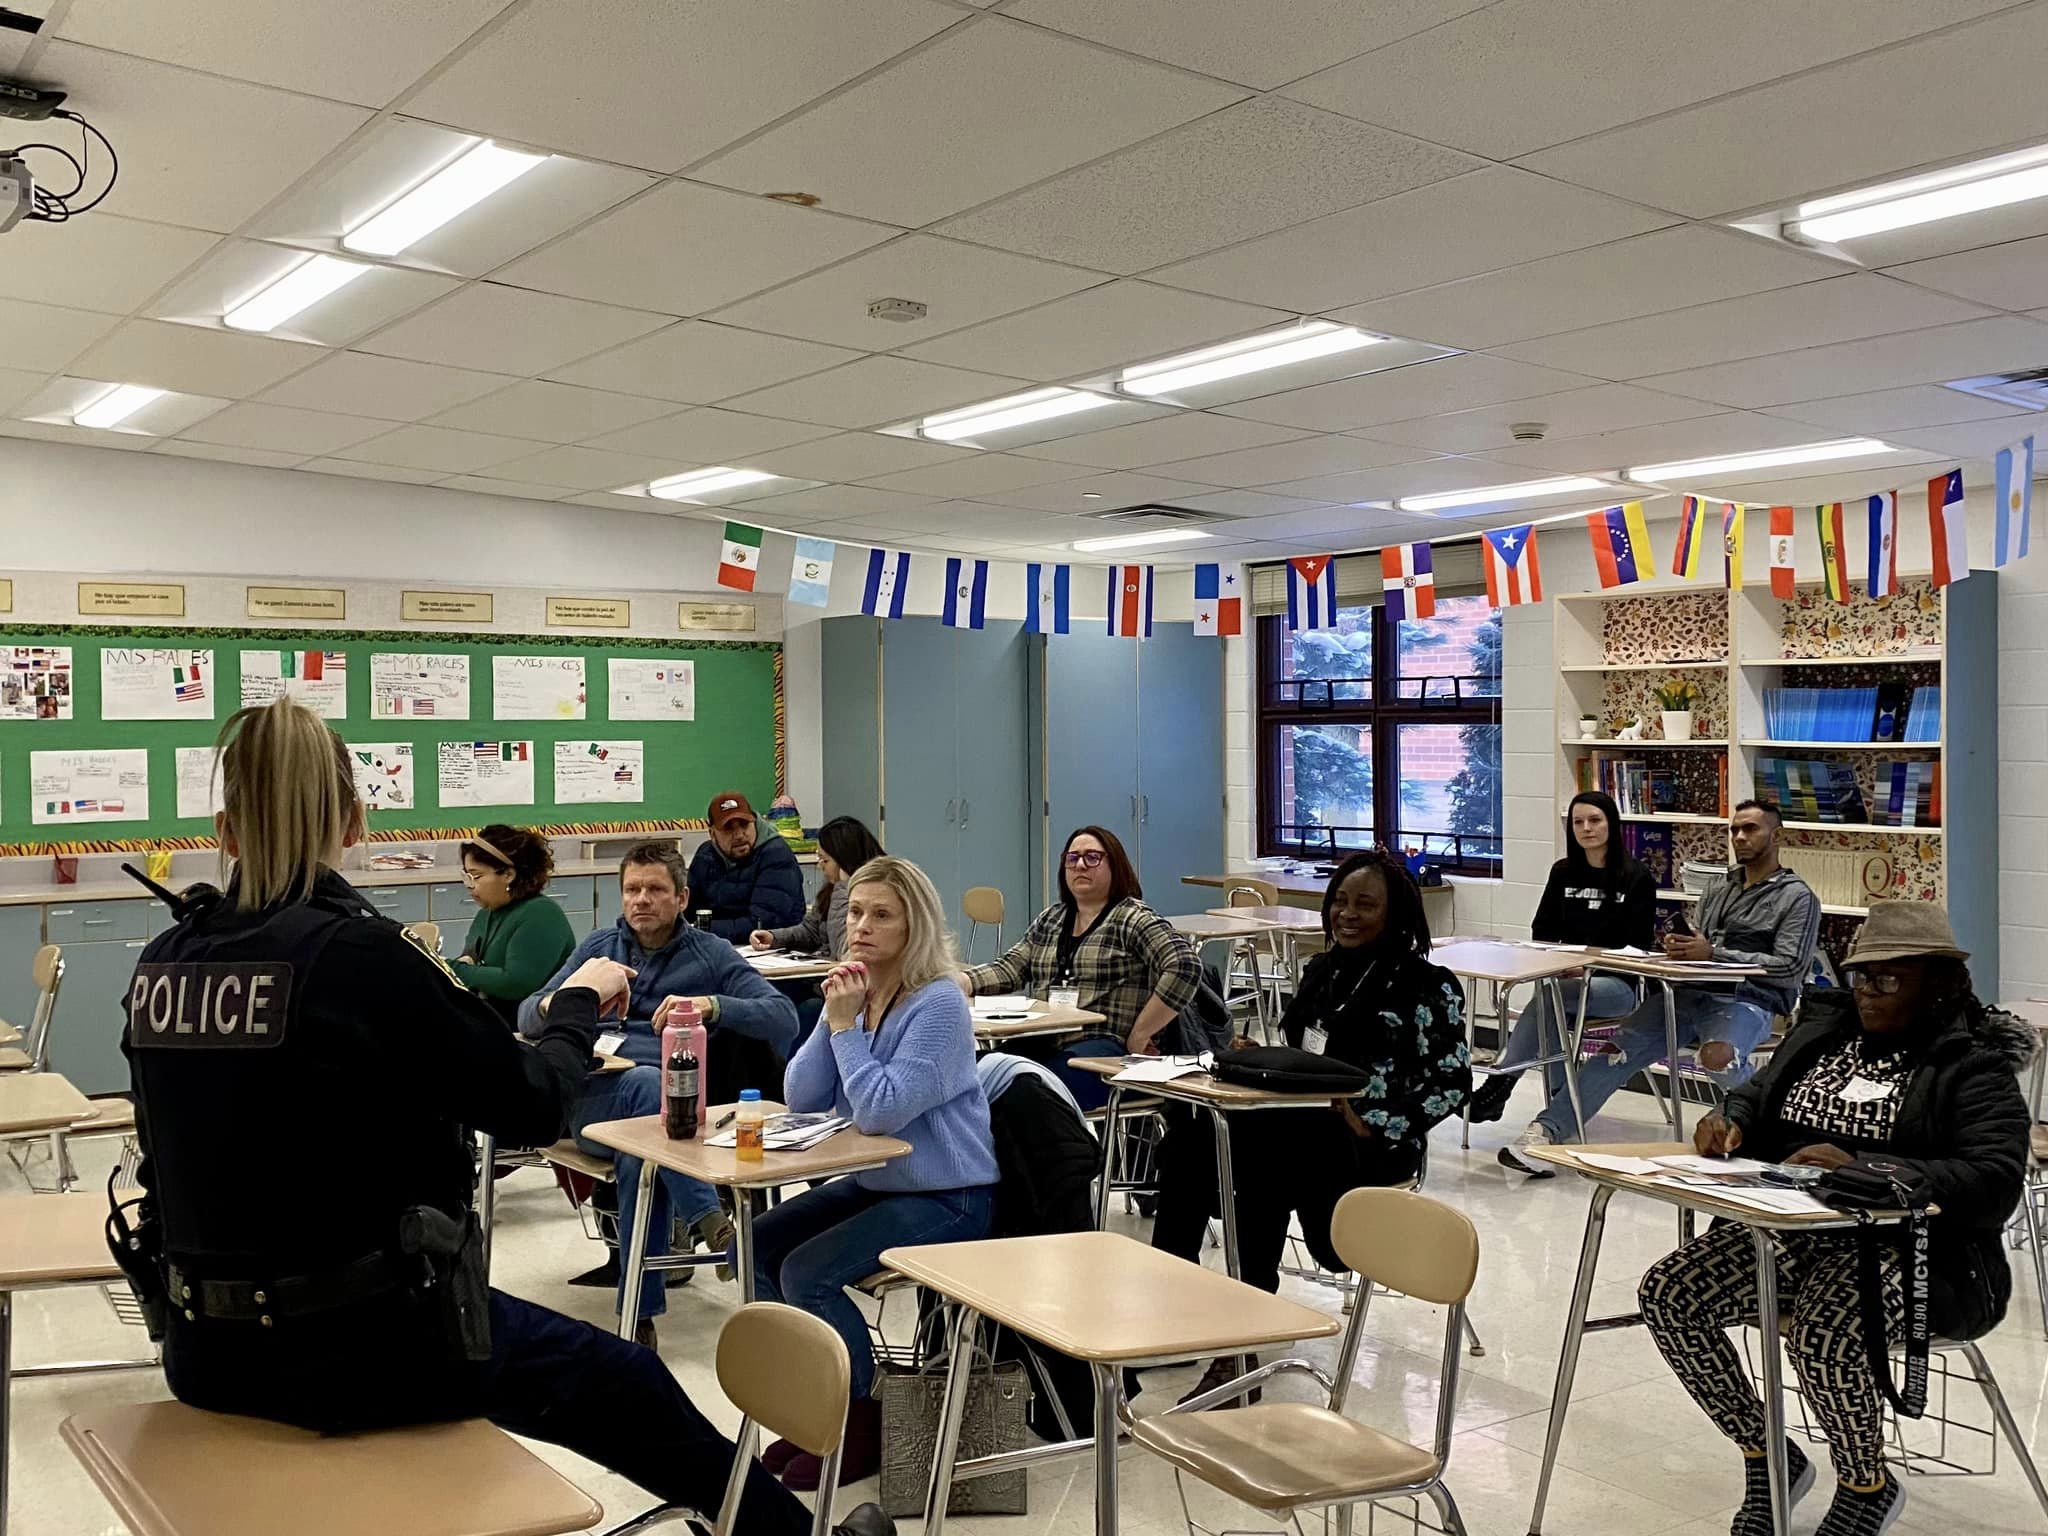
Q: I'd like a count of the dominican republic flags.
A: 1